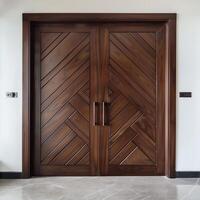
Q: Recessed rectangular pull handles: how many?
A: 2